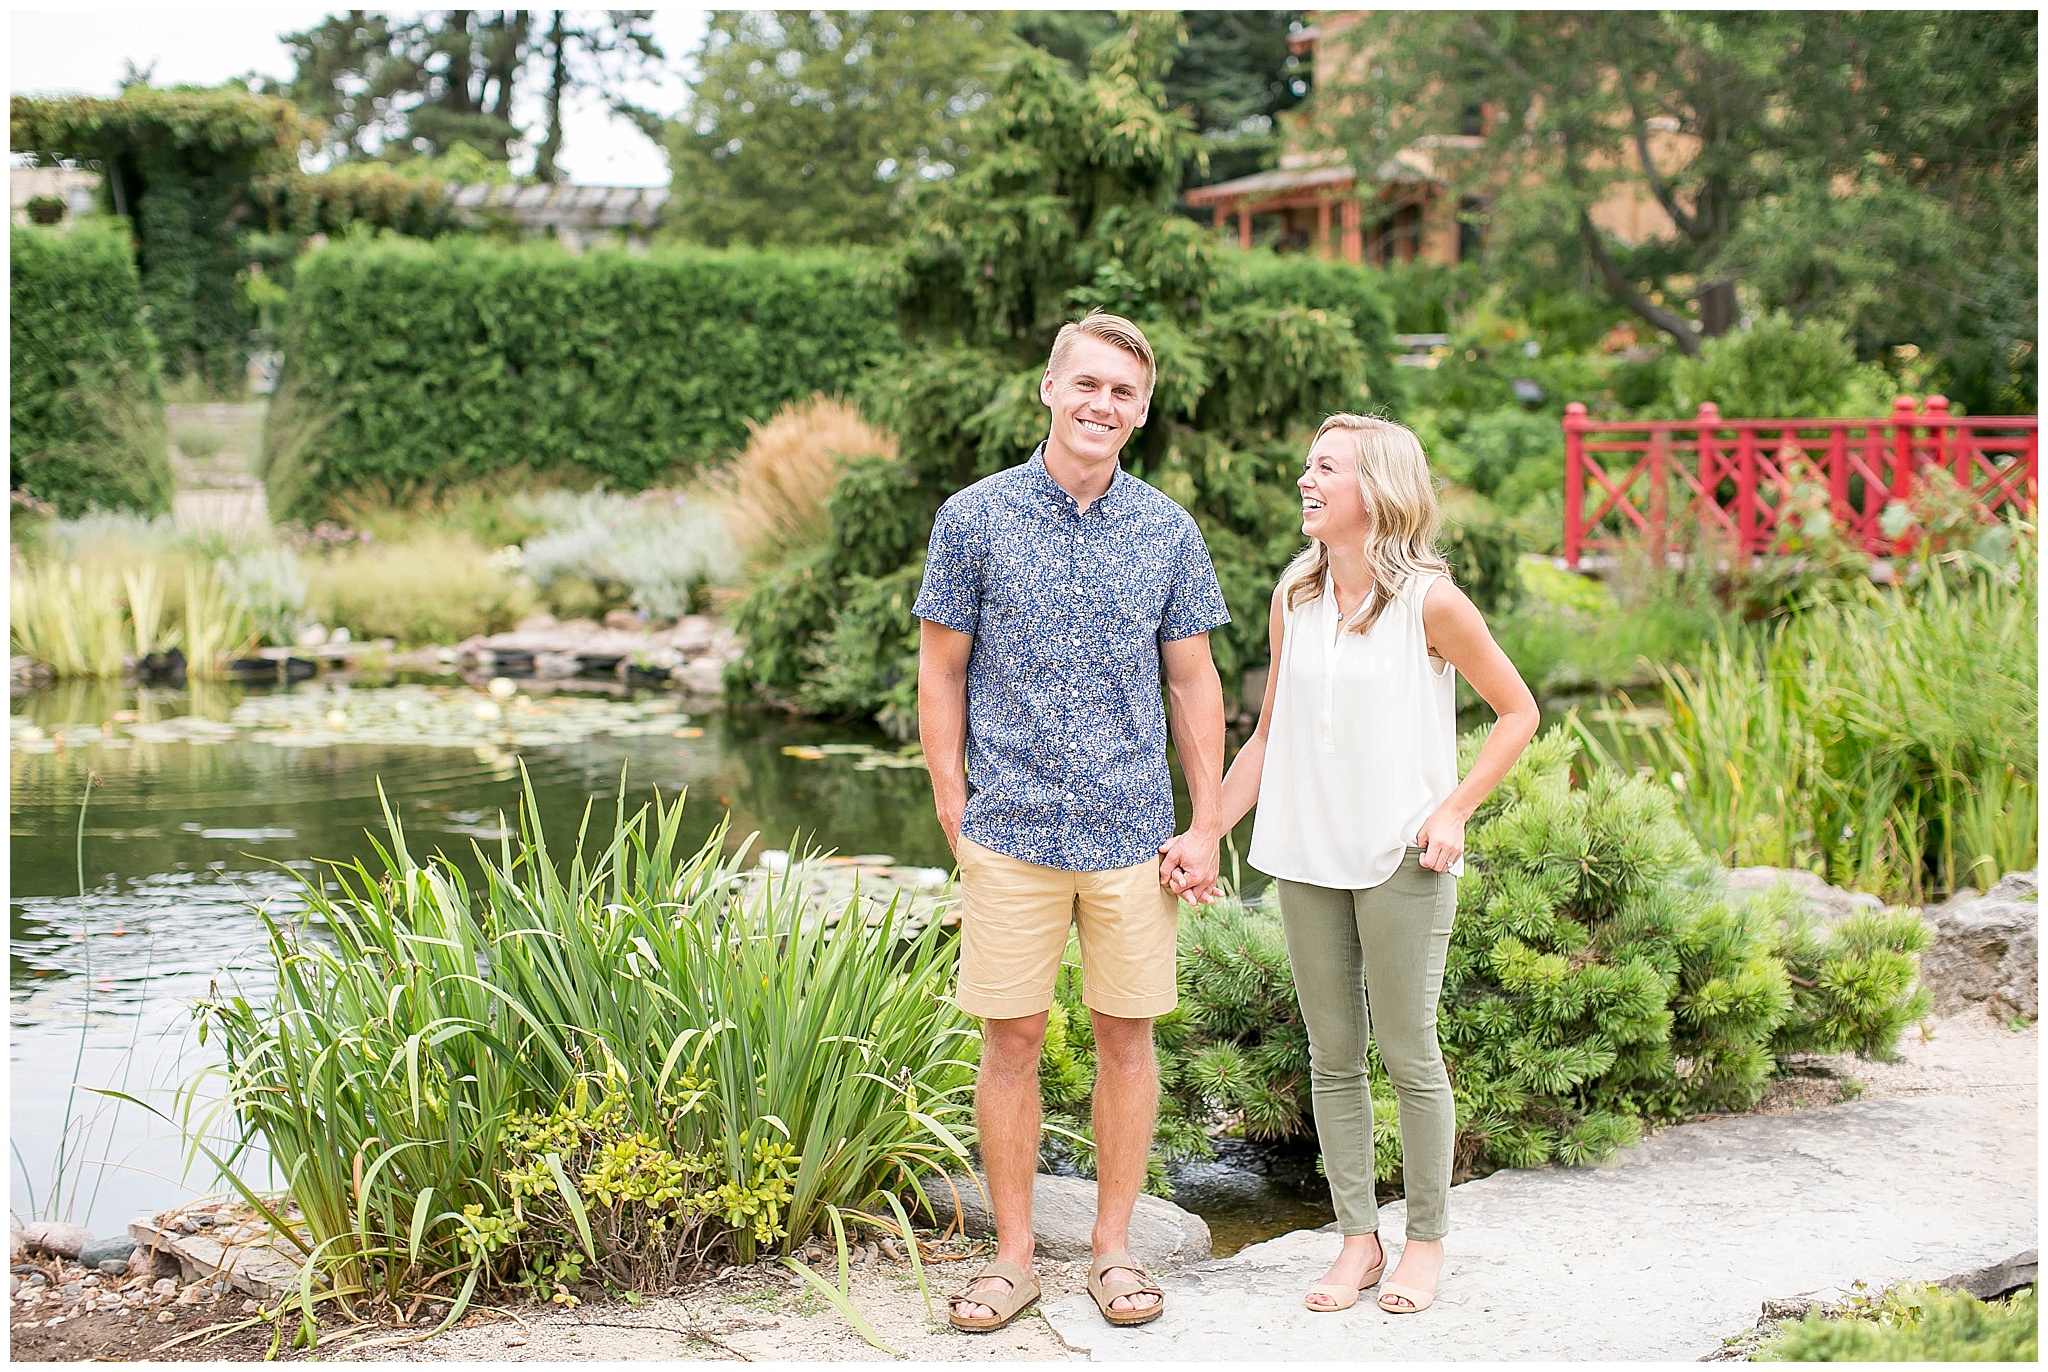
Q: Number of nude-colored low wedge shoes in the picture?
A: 2